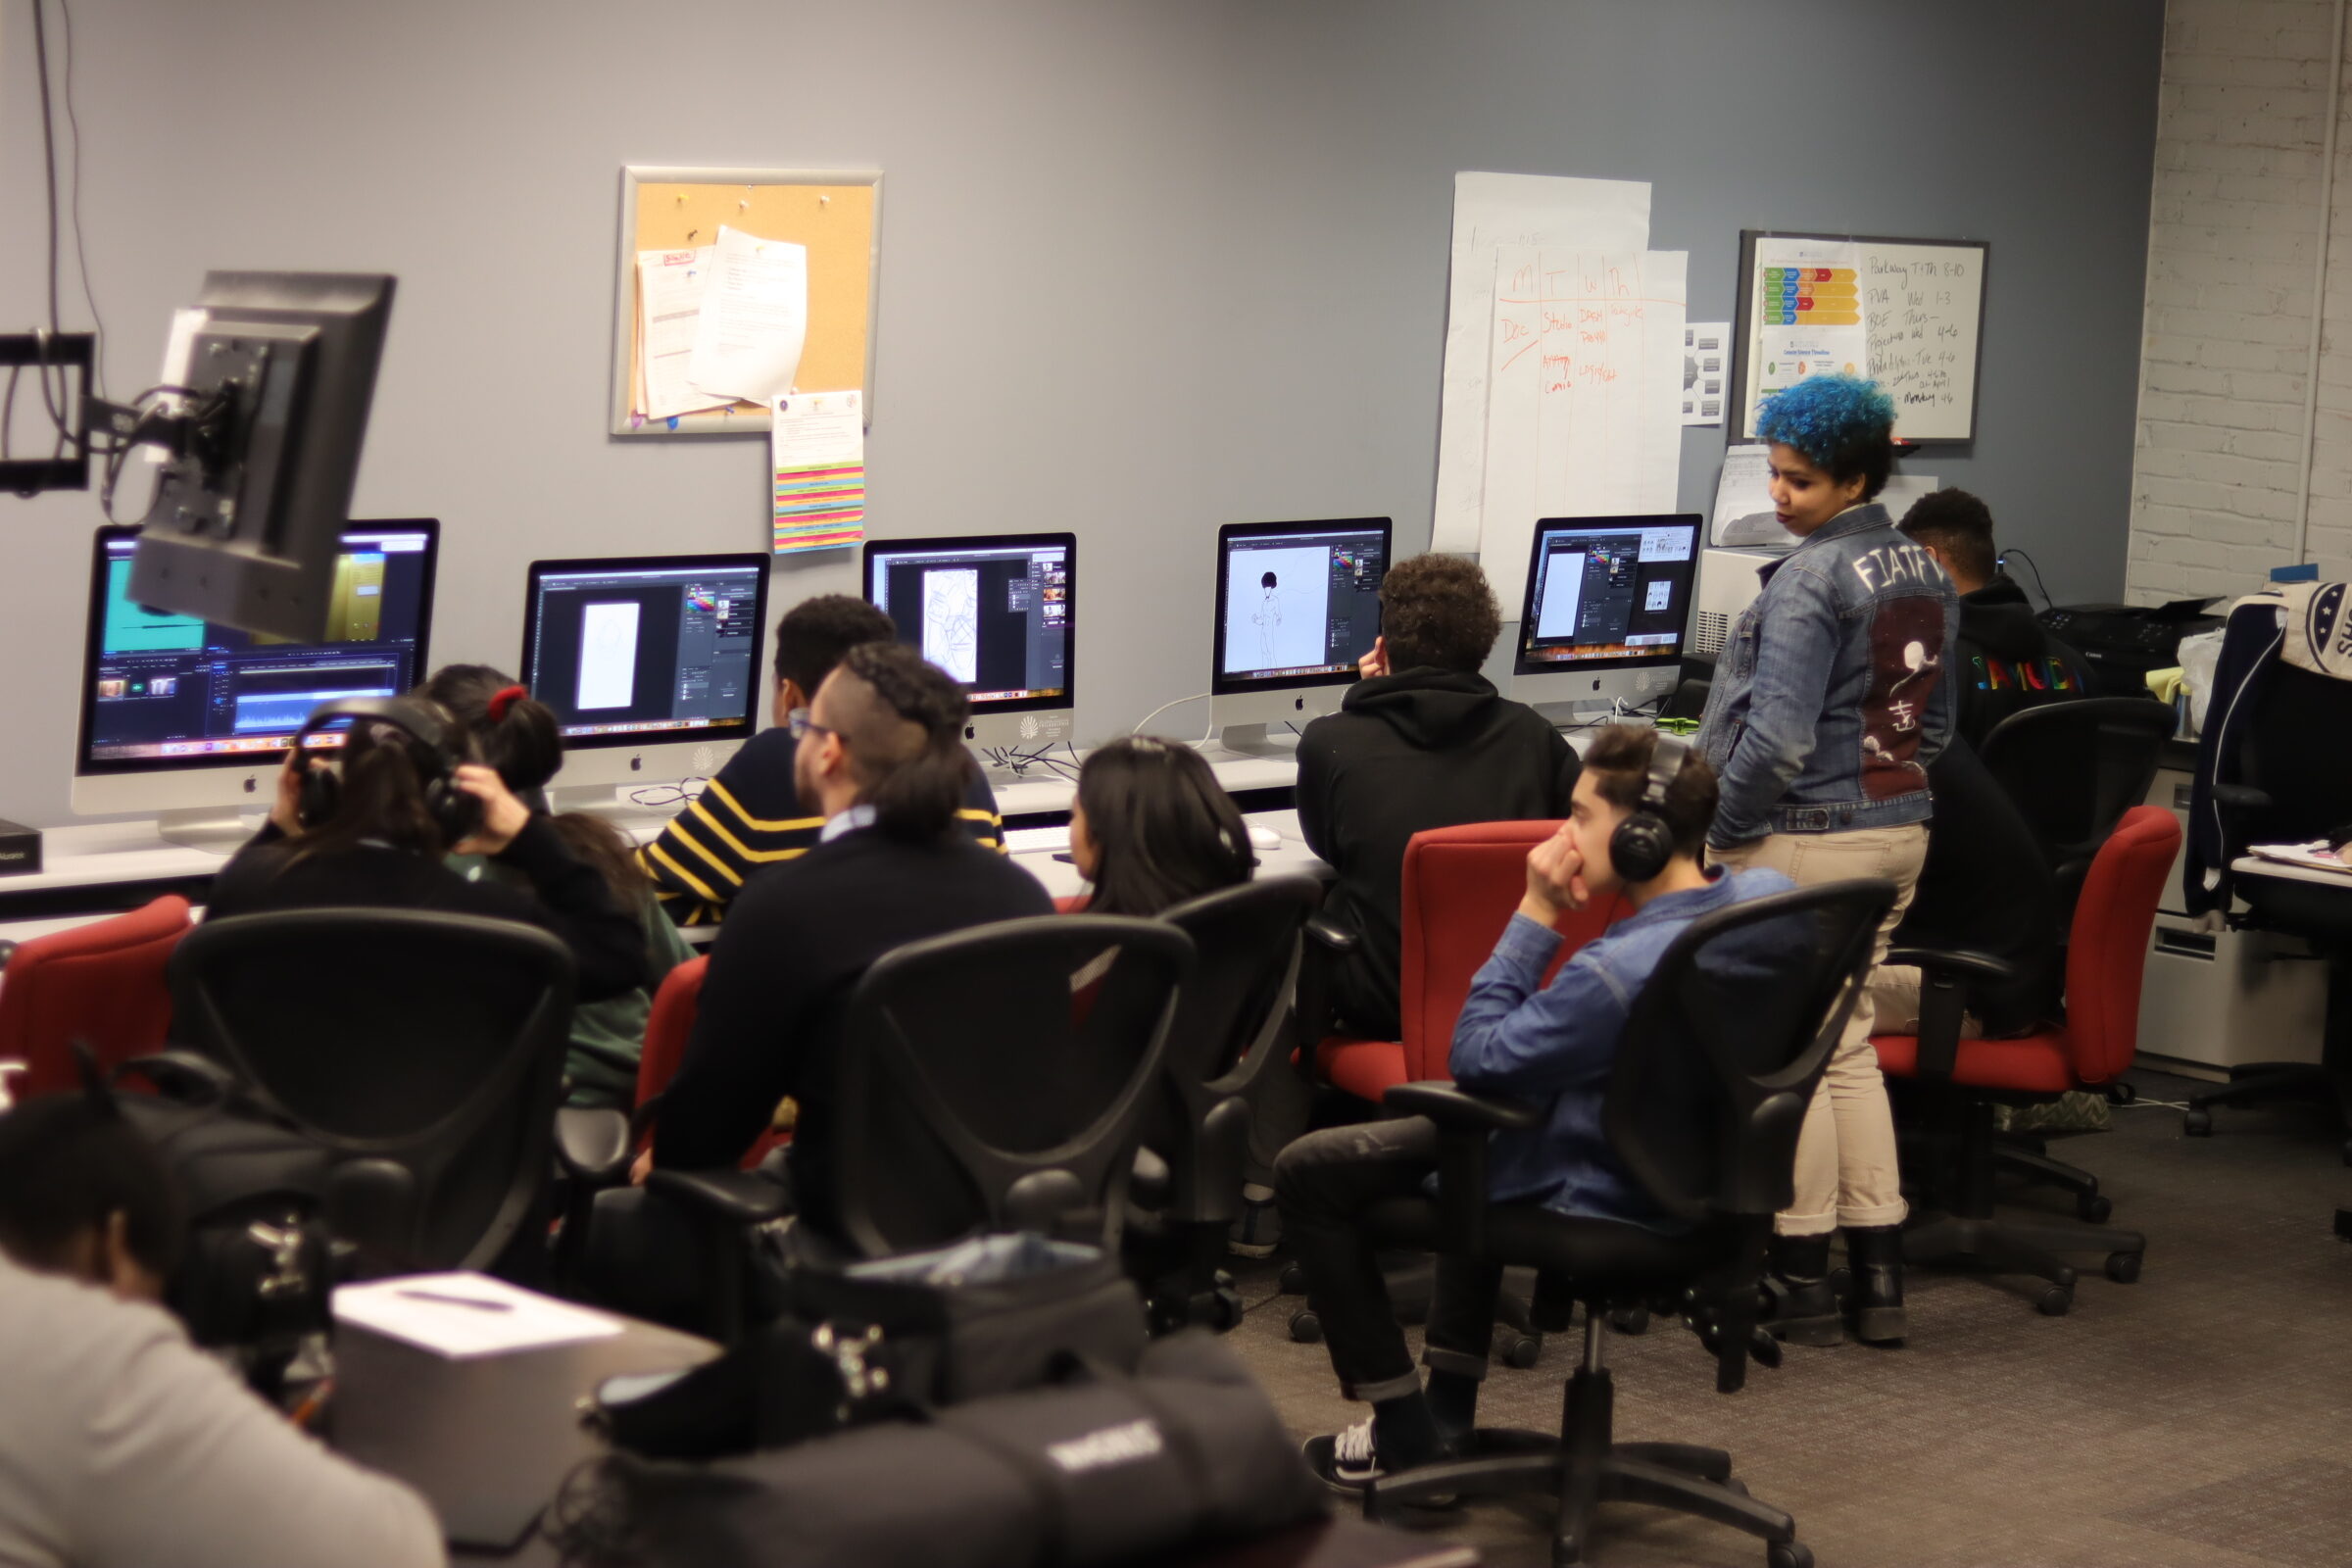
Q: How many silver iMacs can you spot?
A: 5